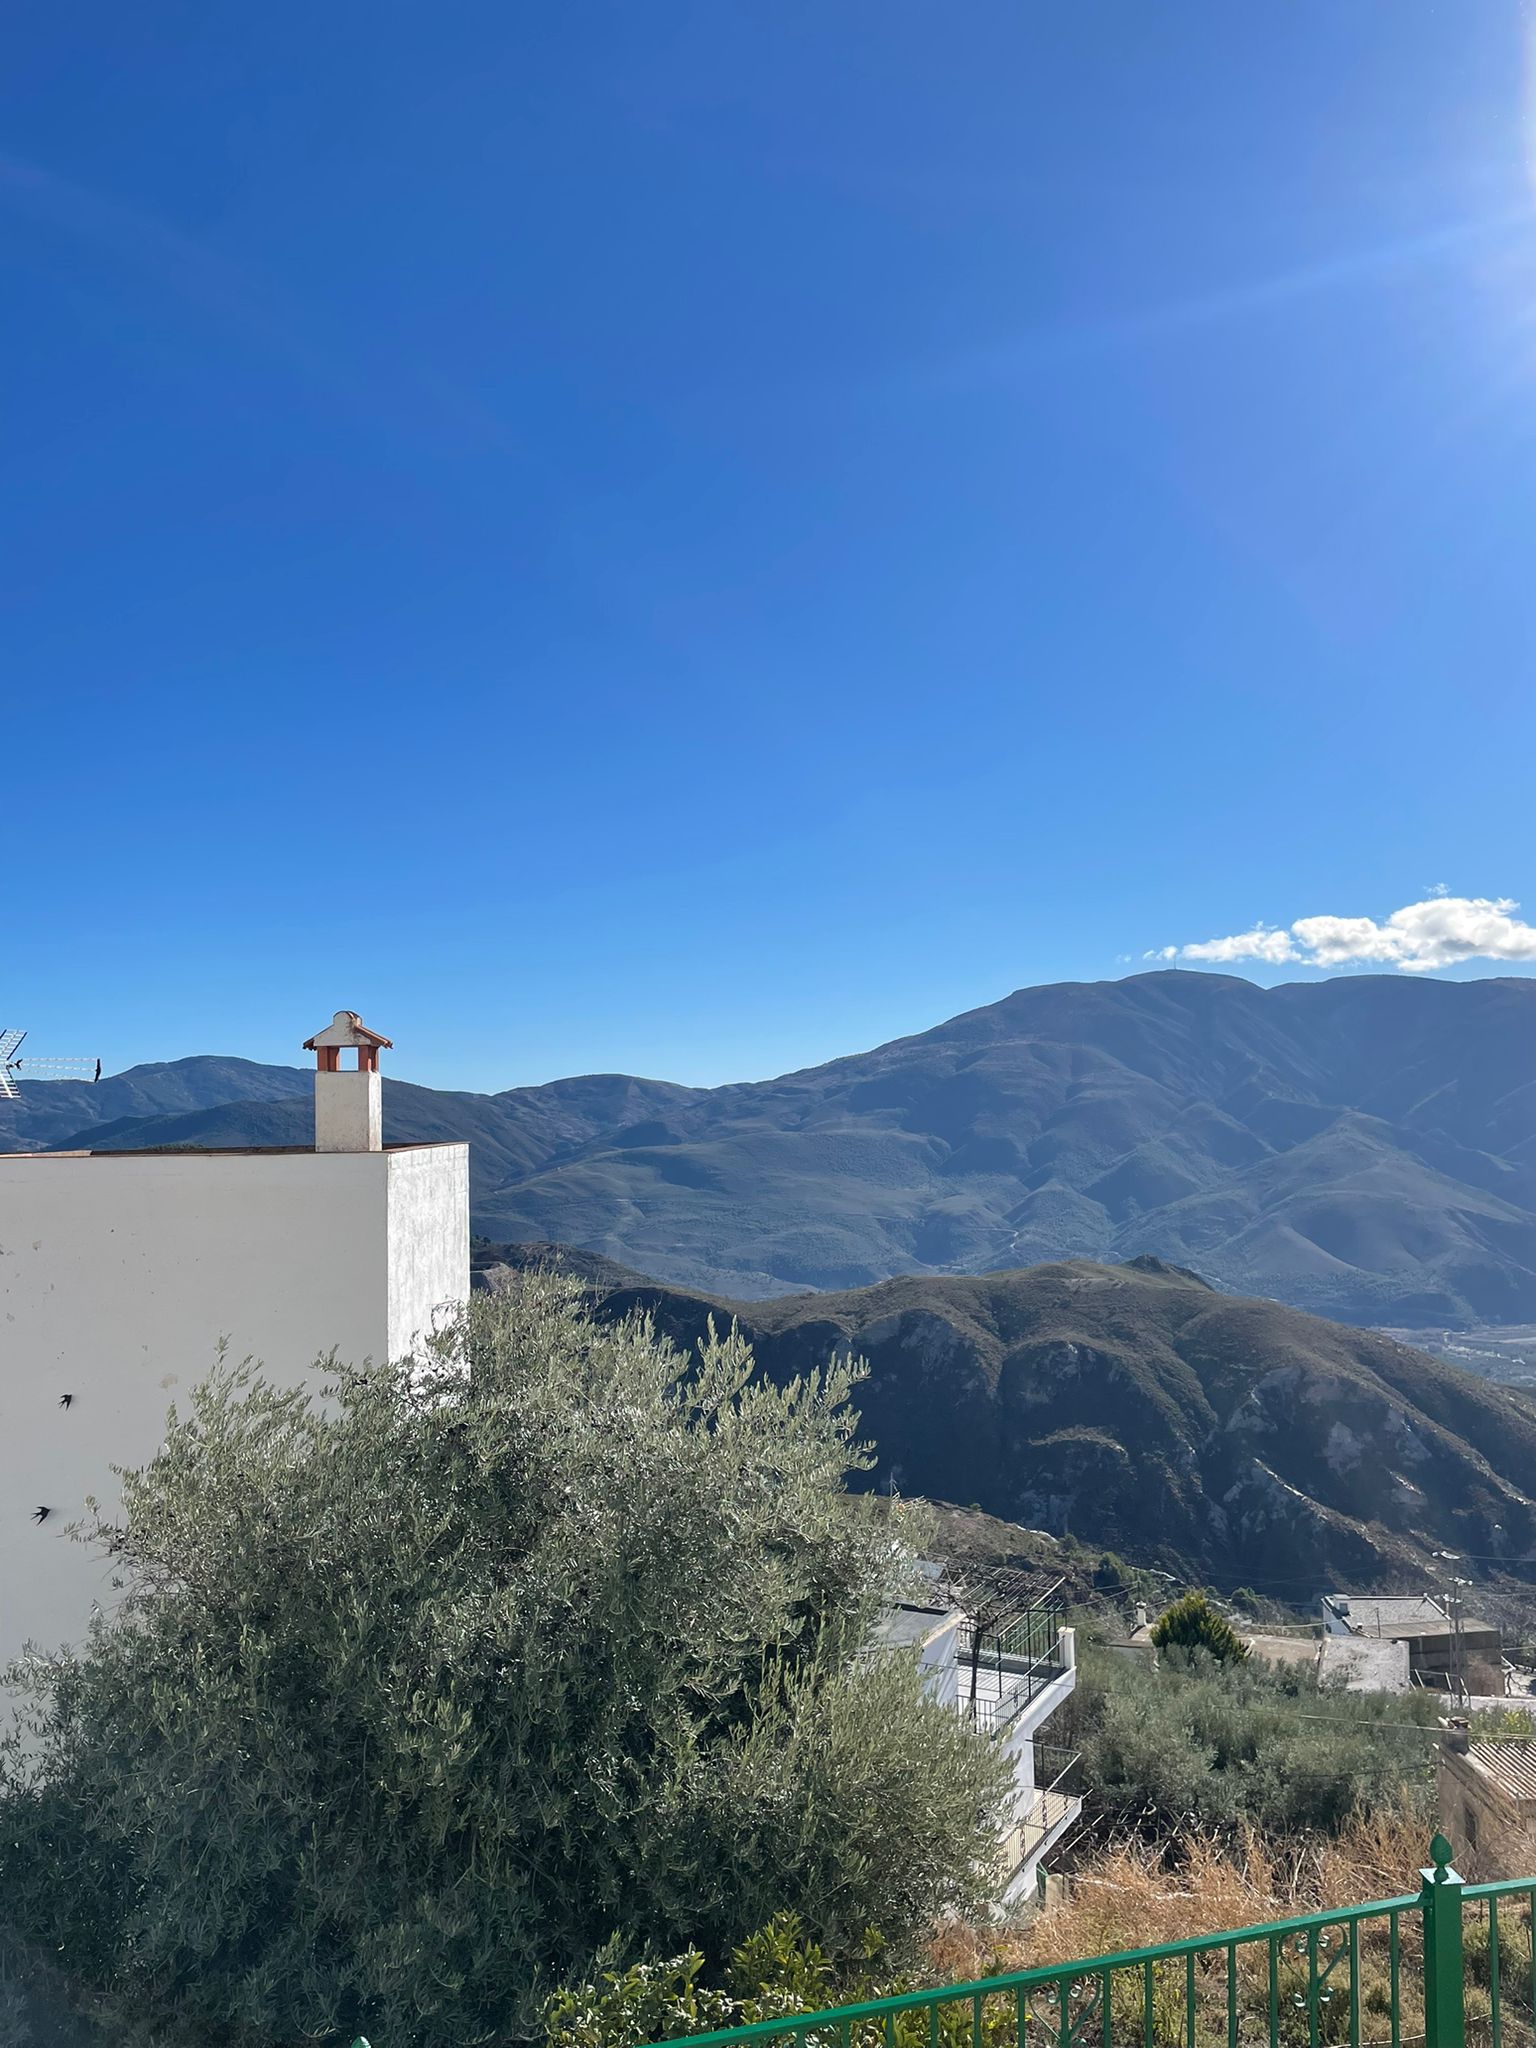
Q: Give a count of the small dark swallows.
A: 2